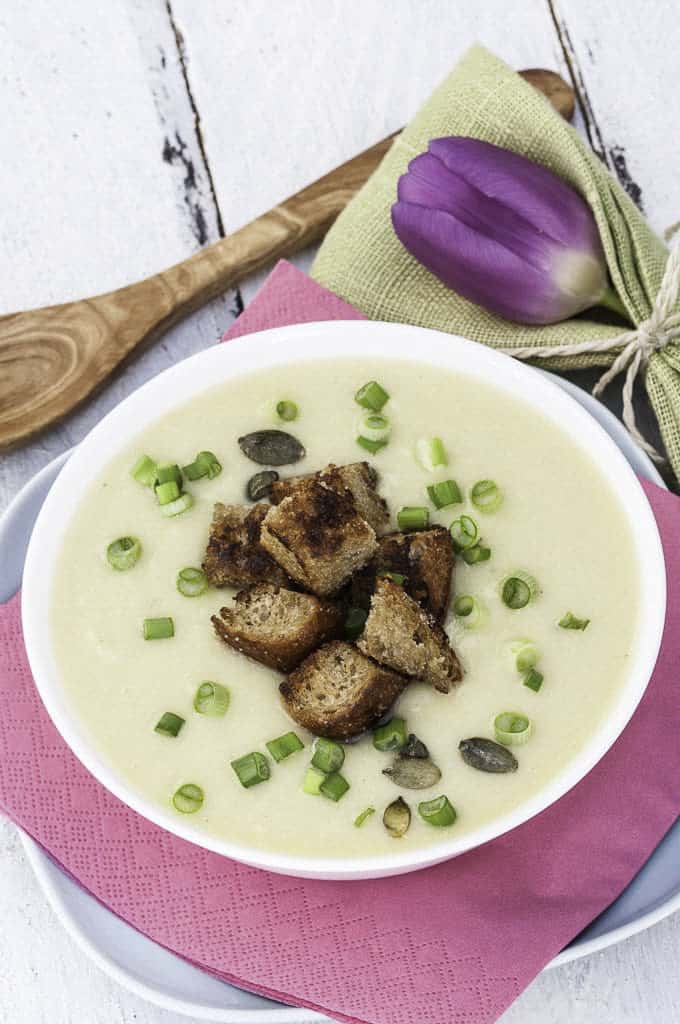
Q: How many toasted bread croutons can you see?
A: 7